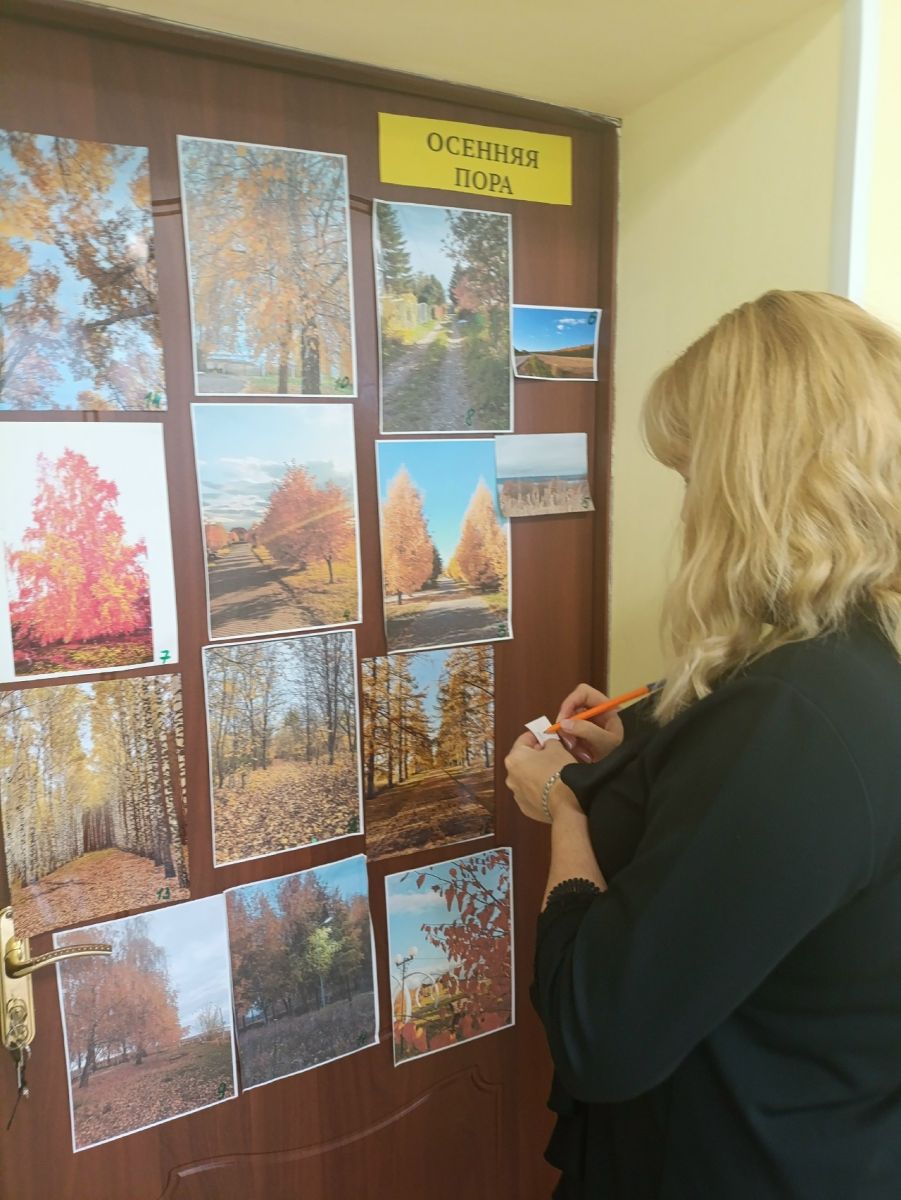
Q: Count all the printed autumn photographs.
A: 14